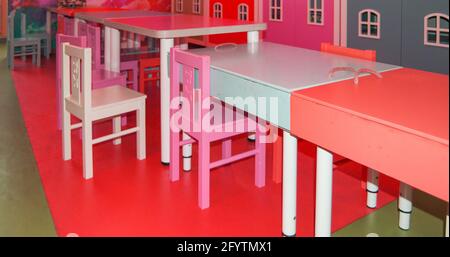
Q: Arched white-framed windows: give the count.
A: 4